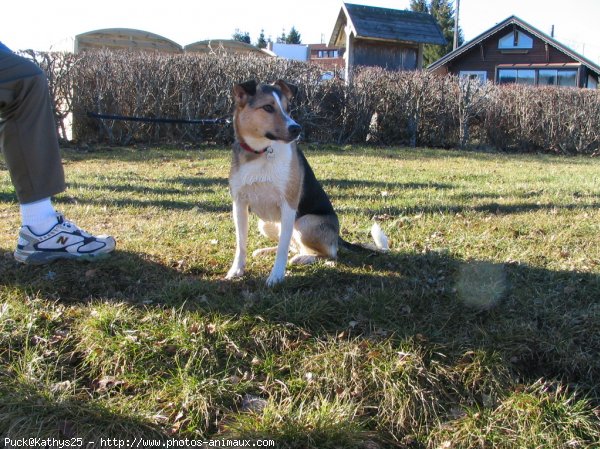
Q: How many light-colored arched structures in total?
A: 2